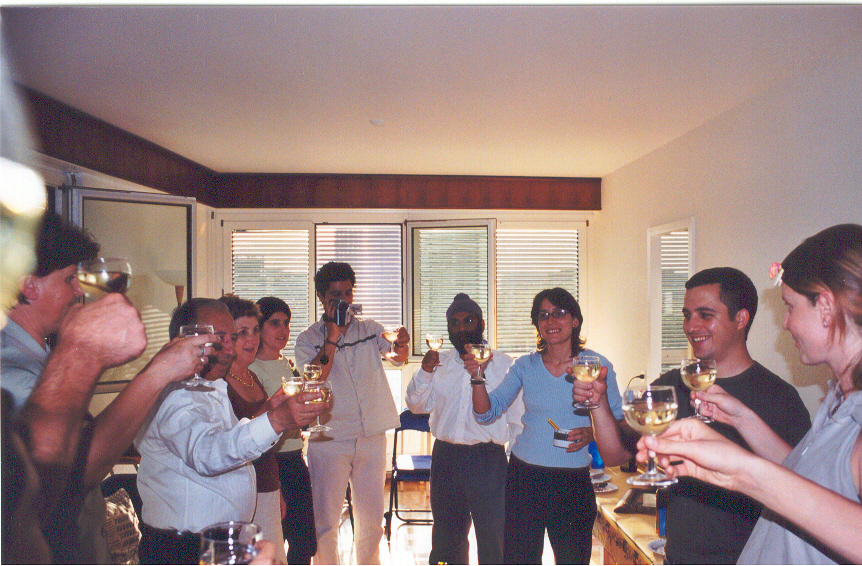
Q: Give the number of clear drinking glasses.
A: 12